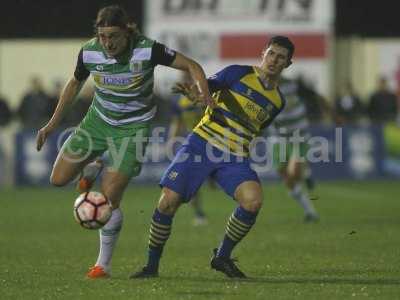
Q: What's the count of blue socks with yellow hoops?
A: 2